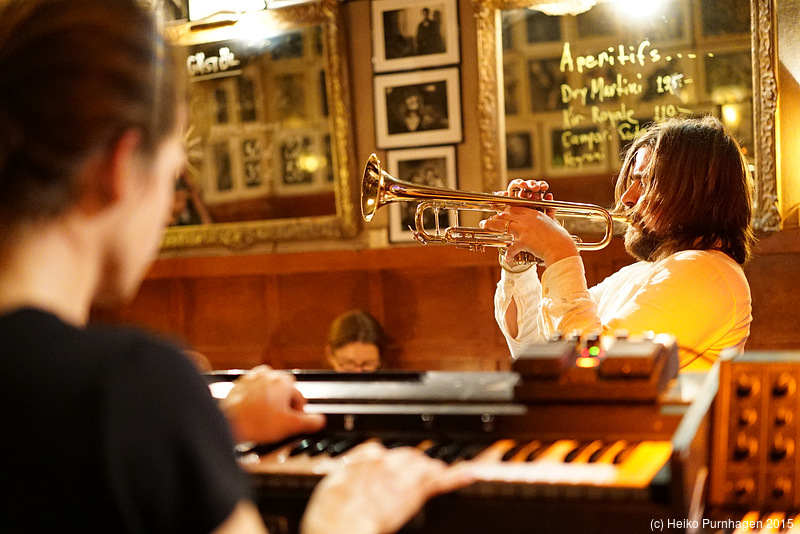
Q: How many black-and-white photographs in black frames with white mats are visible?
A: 3